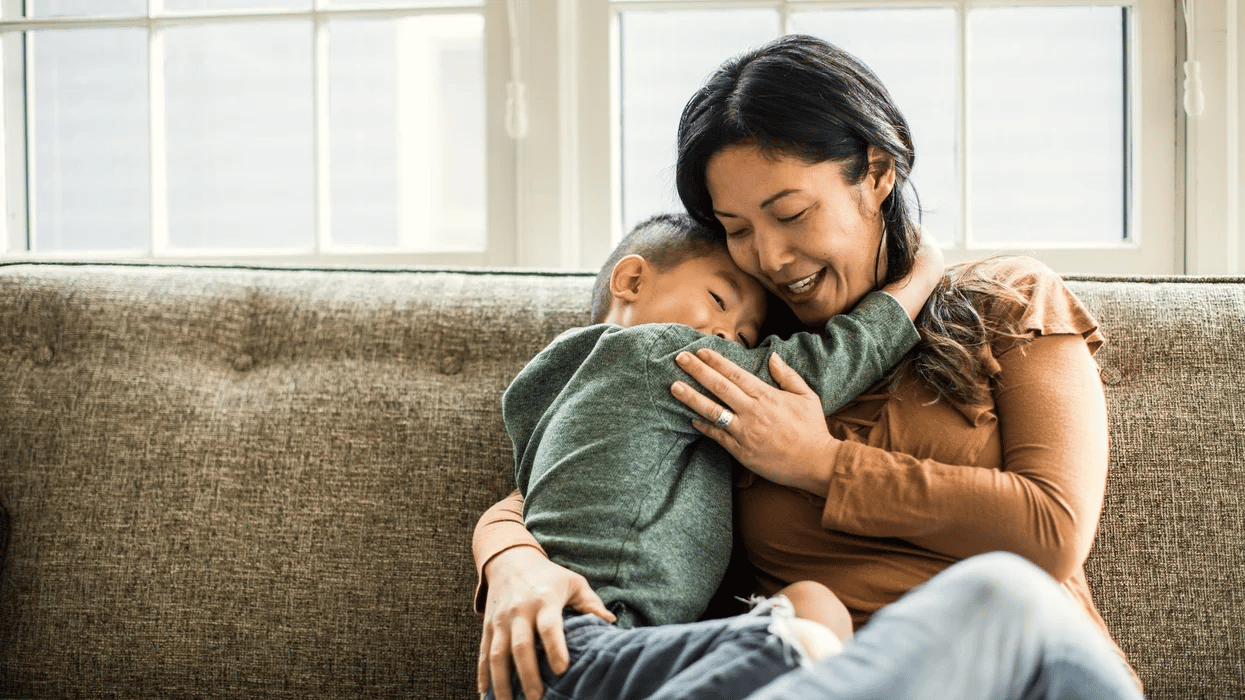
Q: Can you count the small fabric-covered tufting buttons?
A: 4